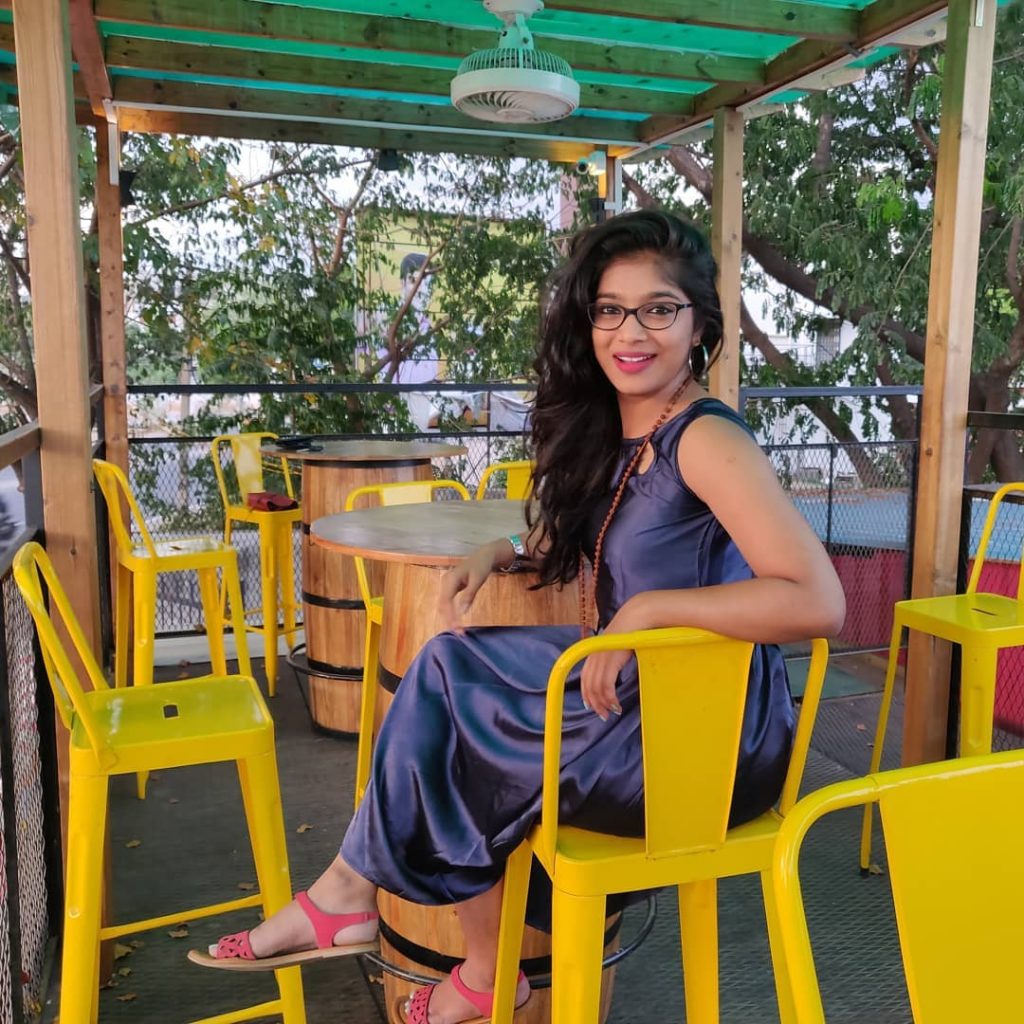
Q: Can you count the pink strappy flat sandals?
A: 2